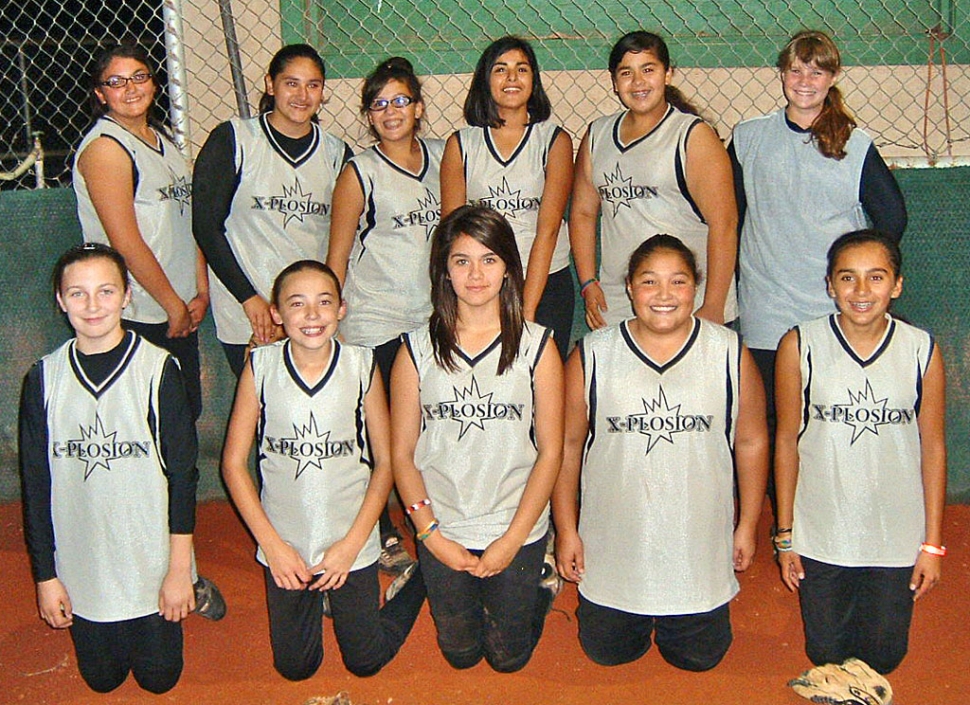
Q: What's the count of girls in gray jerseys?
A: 11